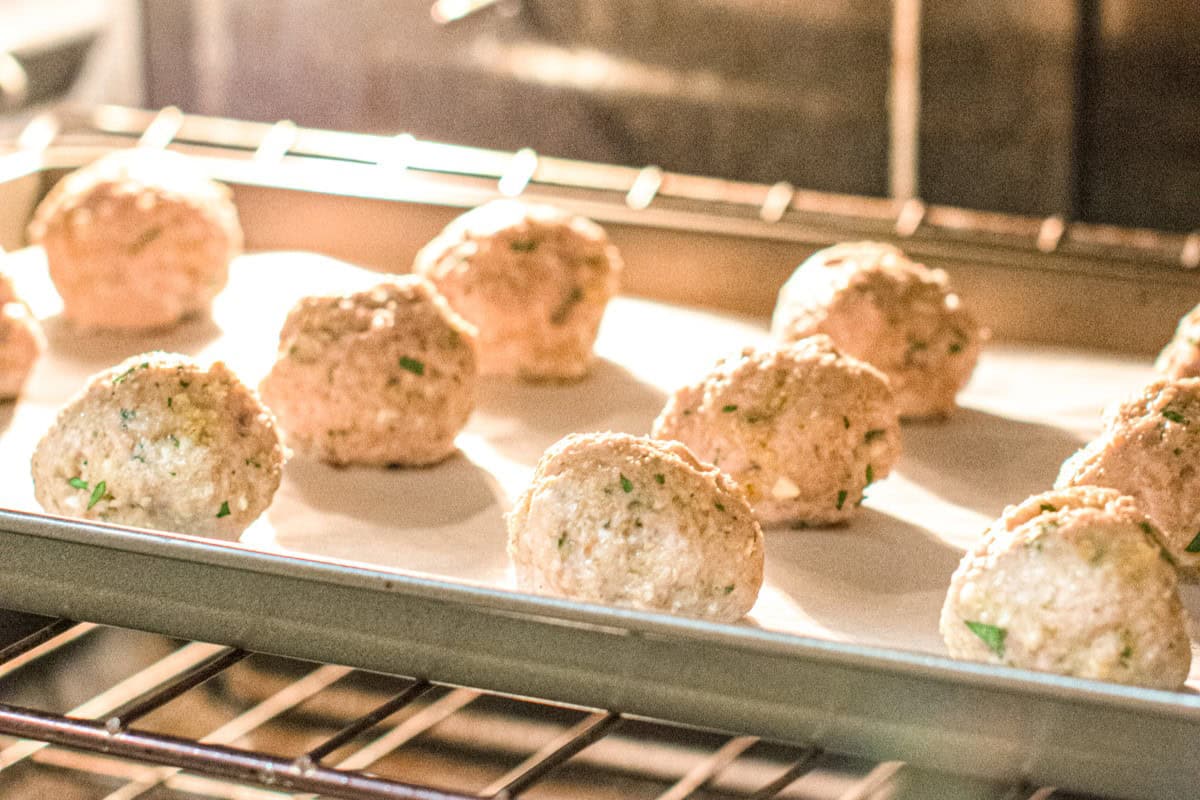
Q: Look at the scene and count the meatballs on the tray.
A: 11